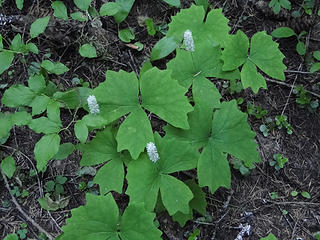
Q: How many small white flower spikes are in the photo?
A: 3